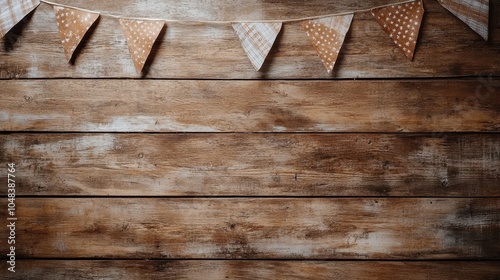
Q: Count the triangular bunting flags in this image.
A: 7